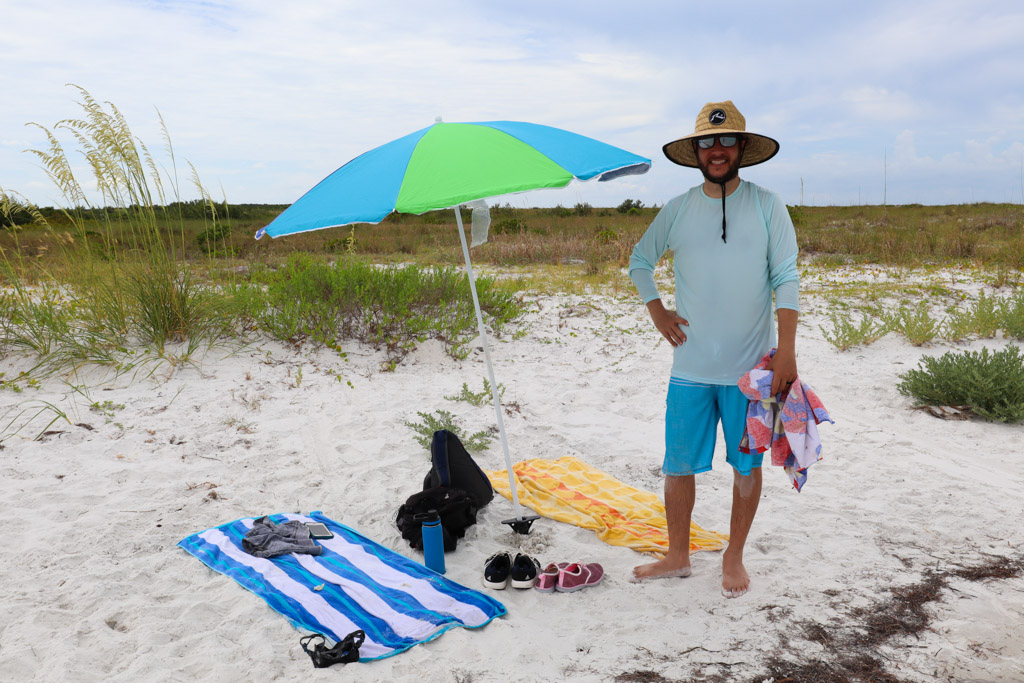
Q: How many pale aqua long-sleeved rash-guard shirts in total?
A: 1